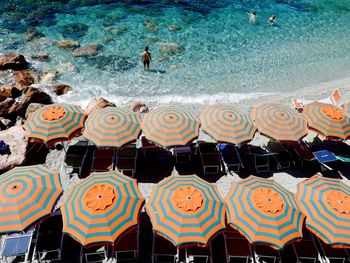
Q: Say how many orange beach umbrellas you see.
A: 11